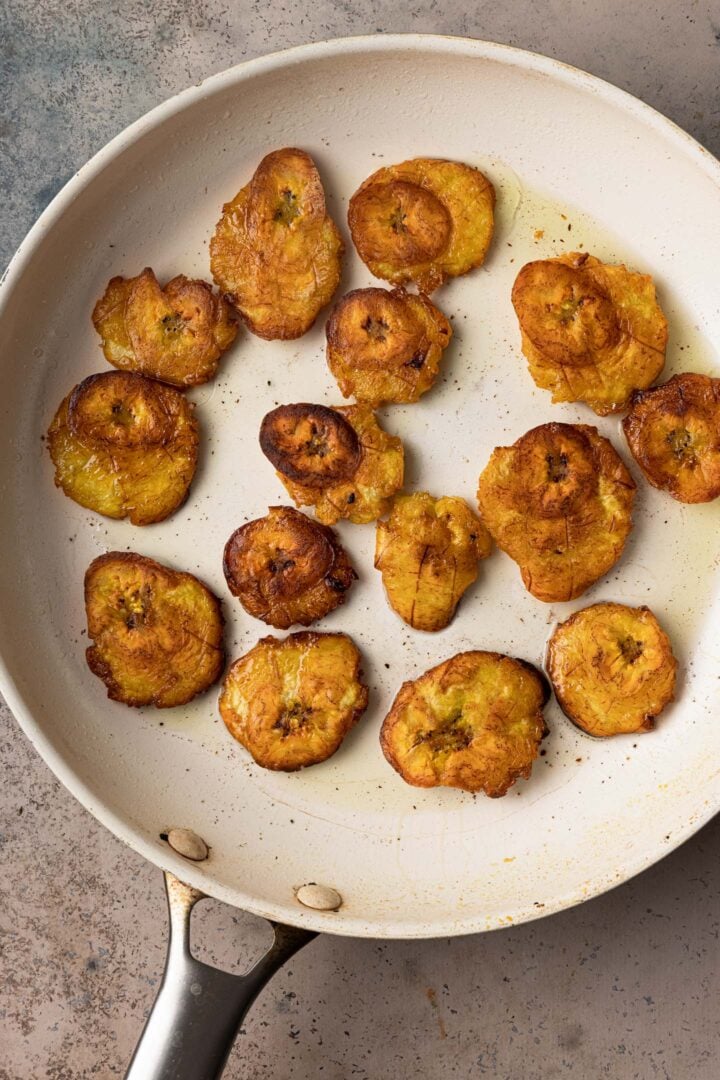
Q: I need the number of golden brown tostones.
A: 15